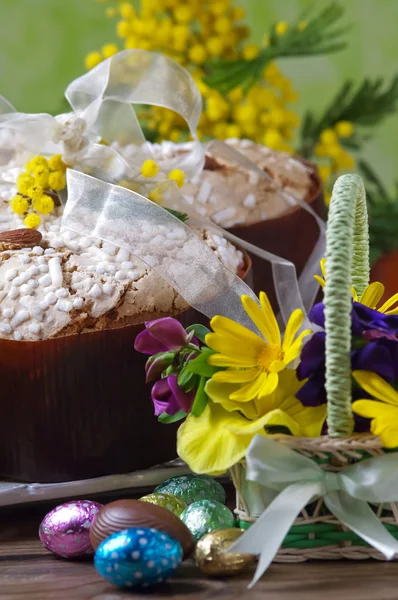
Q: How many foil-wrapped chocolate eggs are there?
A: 6